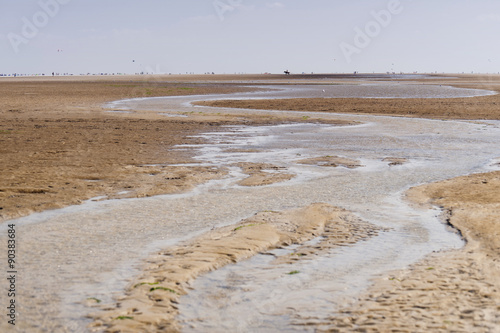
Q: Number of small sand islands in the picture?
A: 3